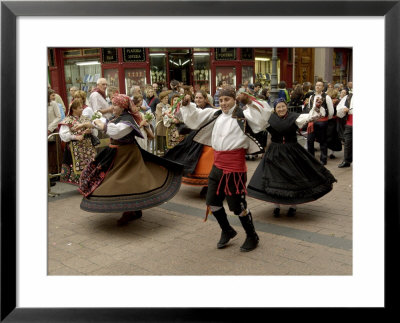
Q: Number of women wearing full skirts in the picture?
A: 3